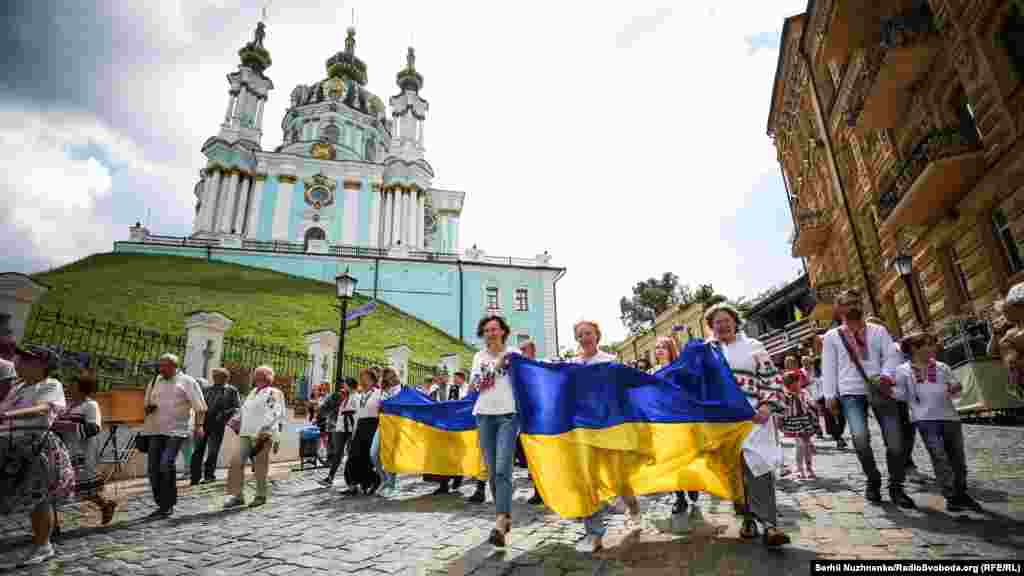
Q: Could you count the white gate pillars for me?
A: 5